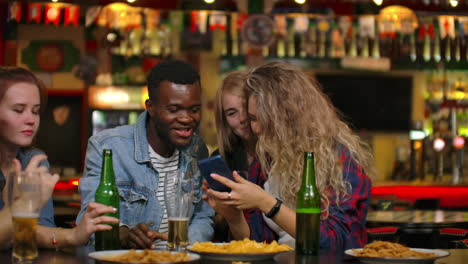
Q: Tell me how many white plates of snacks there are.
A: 3